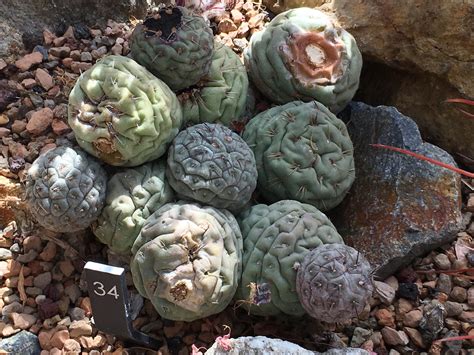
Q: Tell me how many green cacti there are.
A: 8